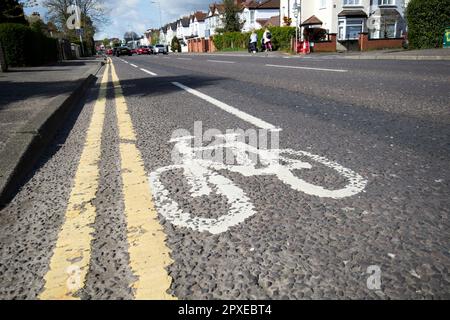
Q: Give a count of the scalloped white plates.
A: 0